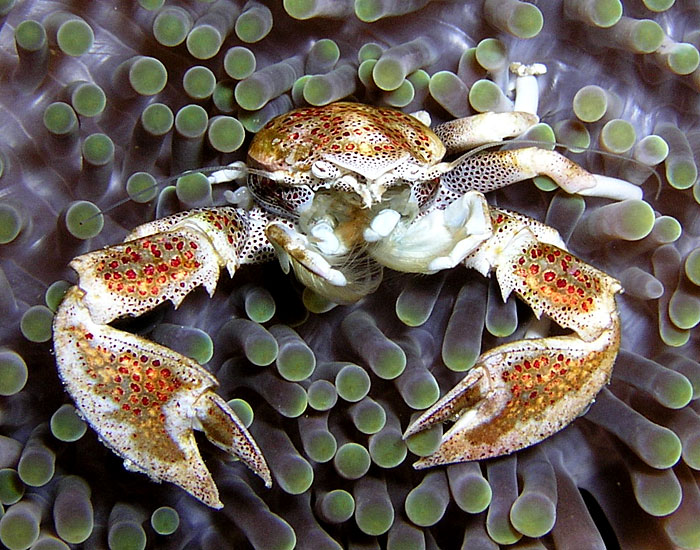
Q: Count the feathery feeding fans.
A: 2